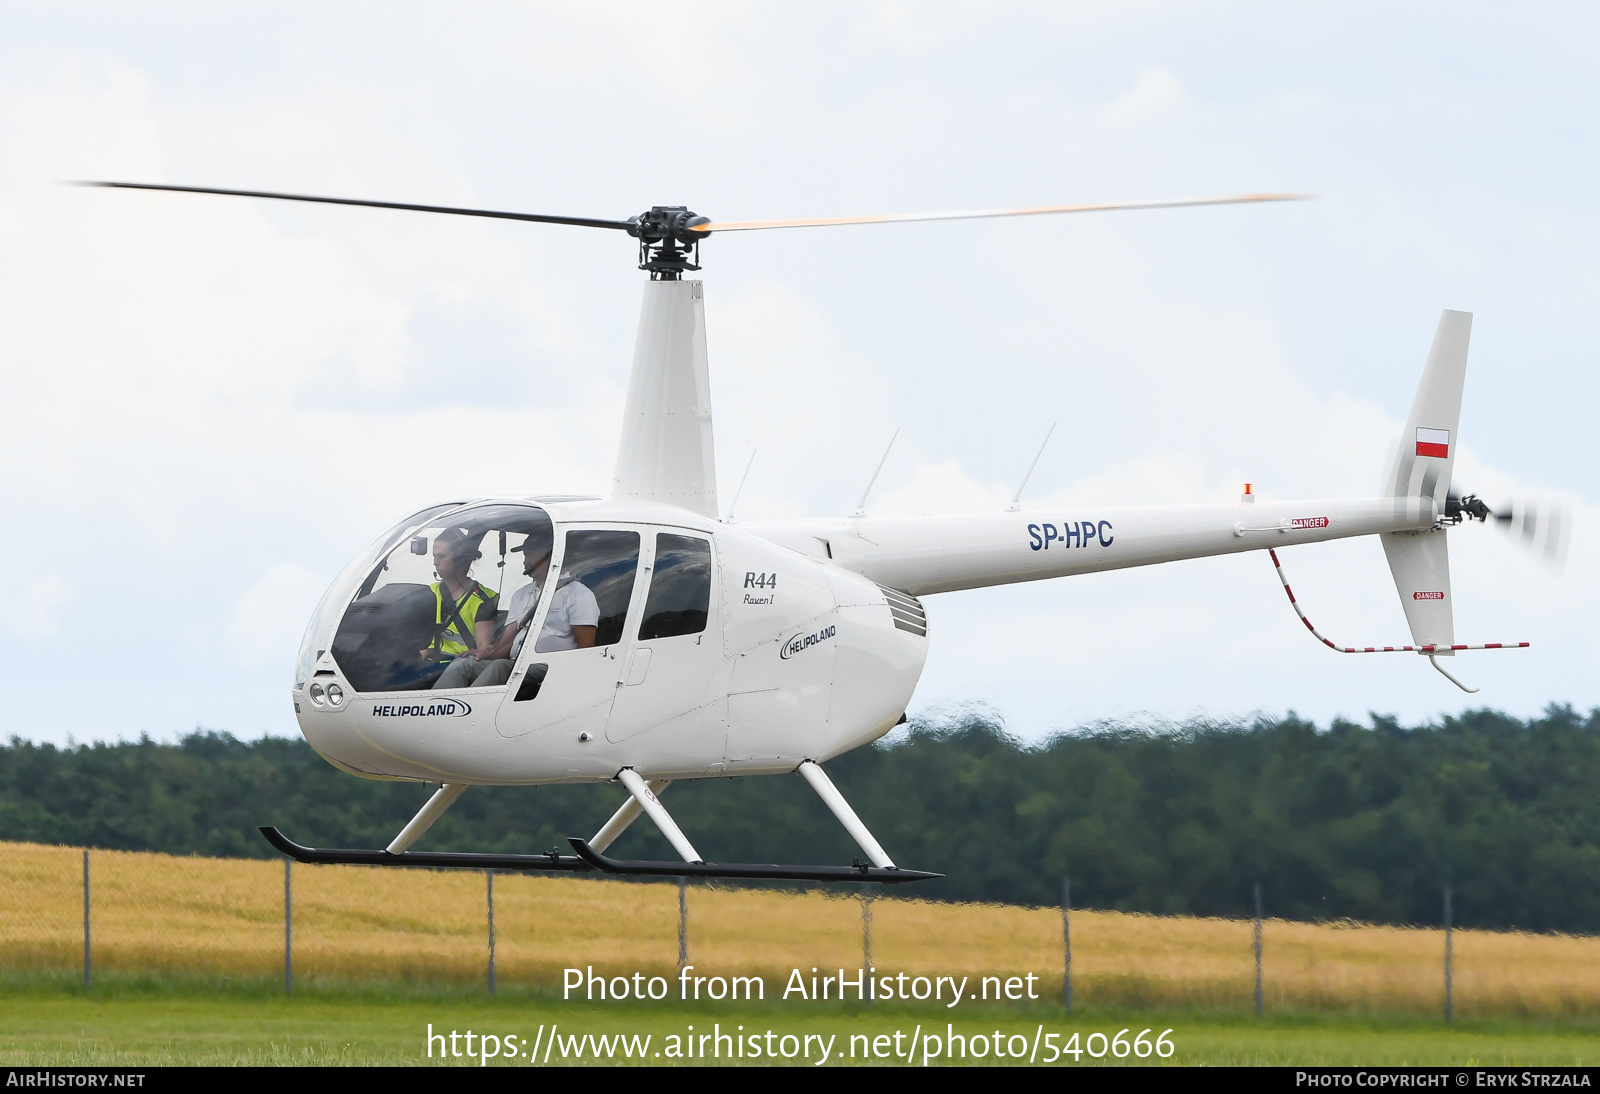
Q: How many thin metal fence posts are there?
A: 8